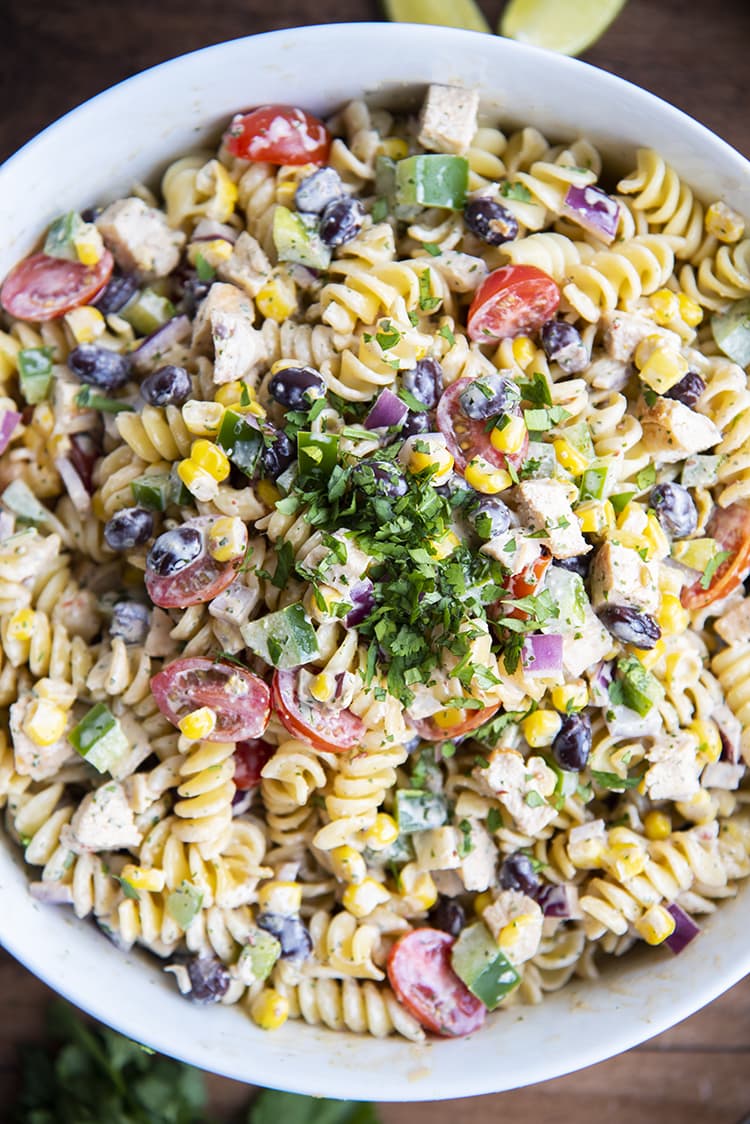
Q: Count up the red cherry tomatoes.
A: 12